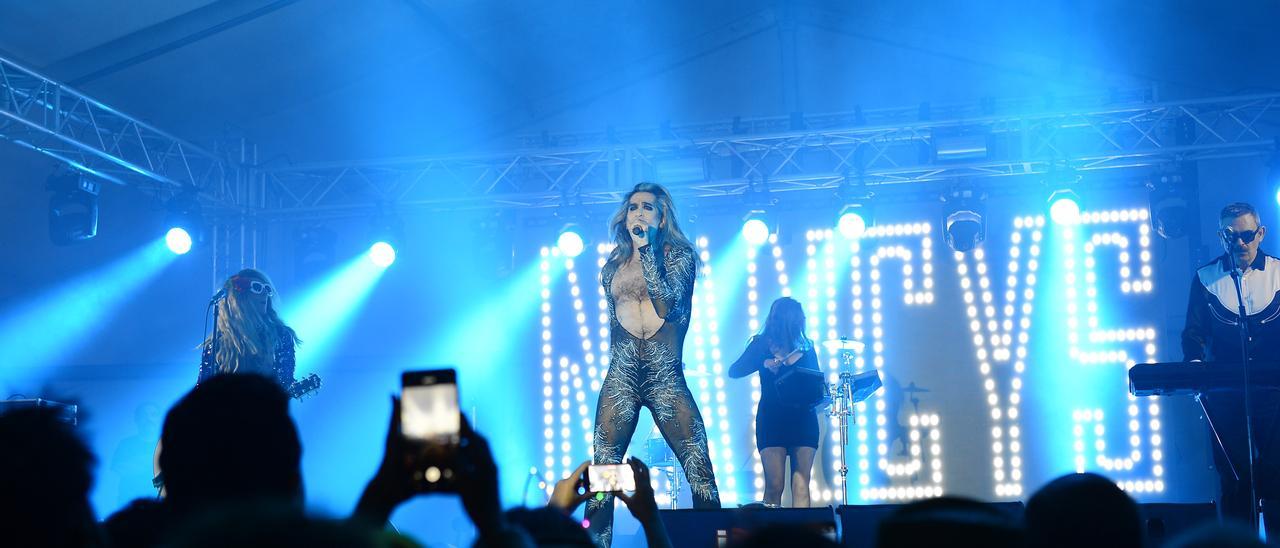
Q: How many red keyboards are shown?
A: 0